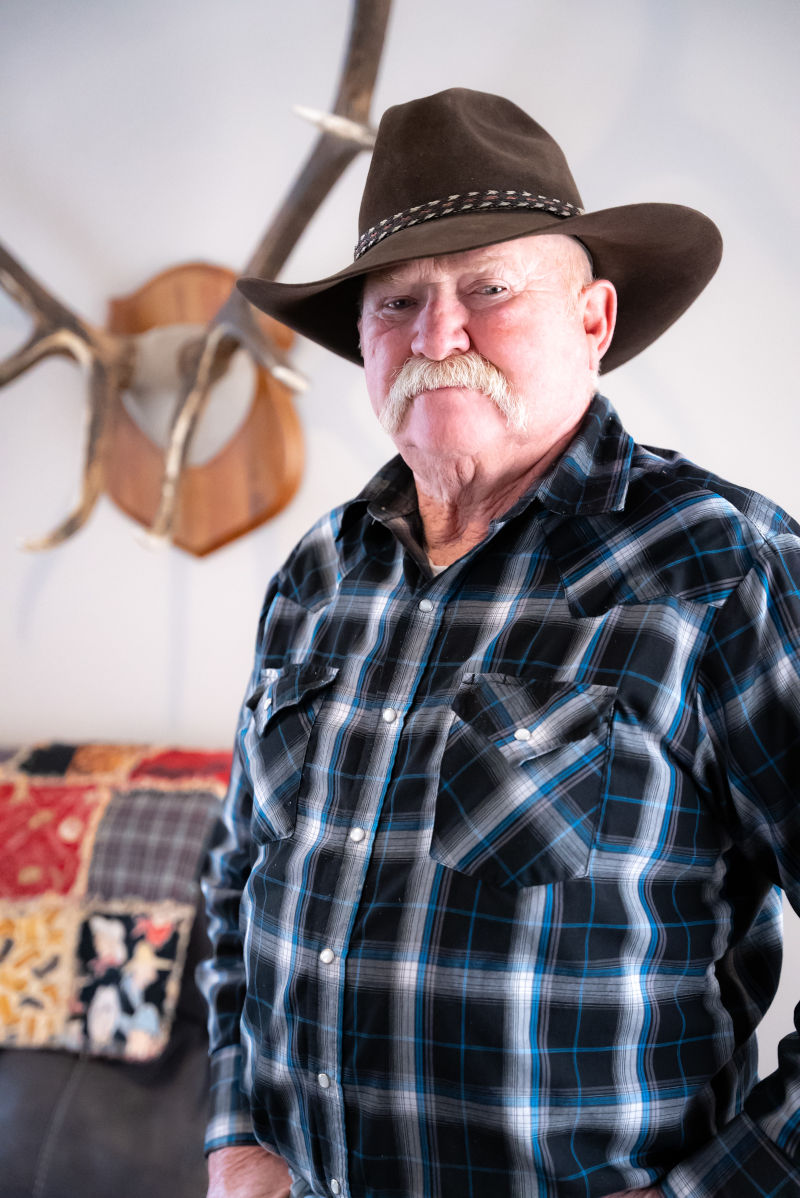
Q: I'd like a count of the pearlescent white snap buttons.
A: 8